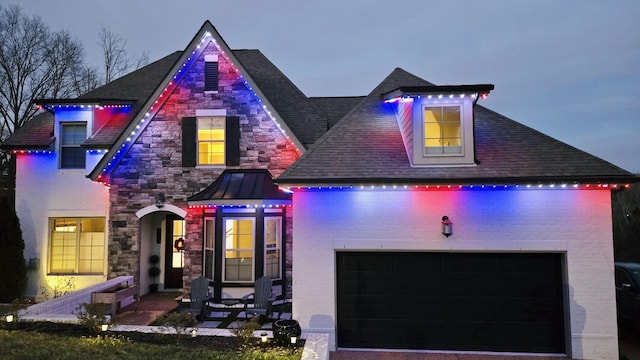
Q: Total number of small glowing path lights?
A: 5